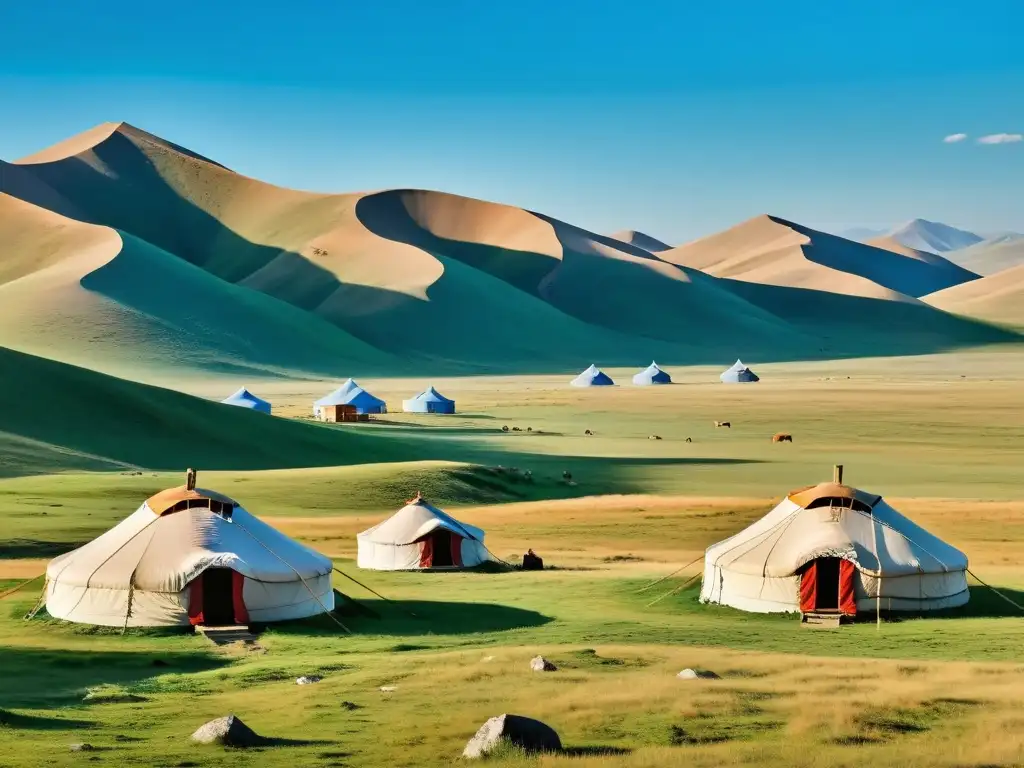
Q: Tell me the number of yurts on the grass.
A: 9